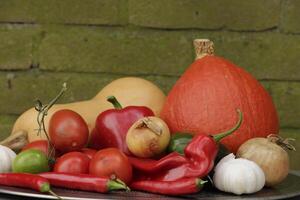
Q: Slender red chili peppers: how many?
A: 3